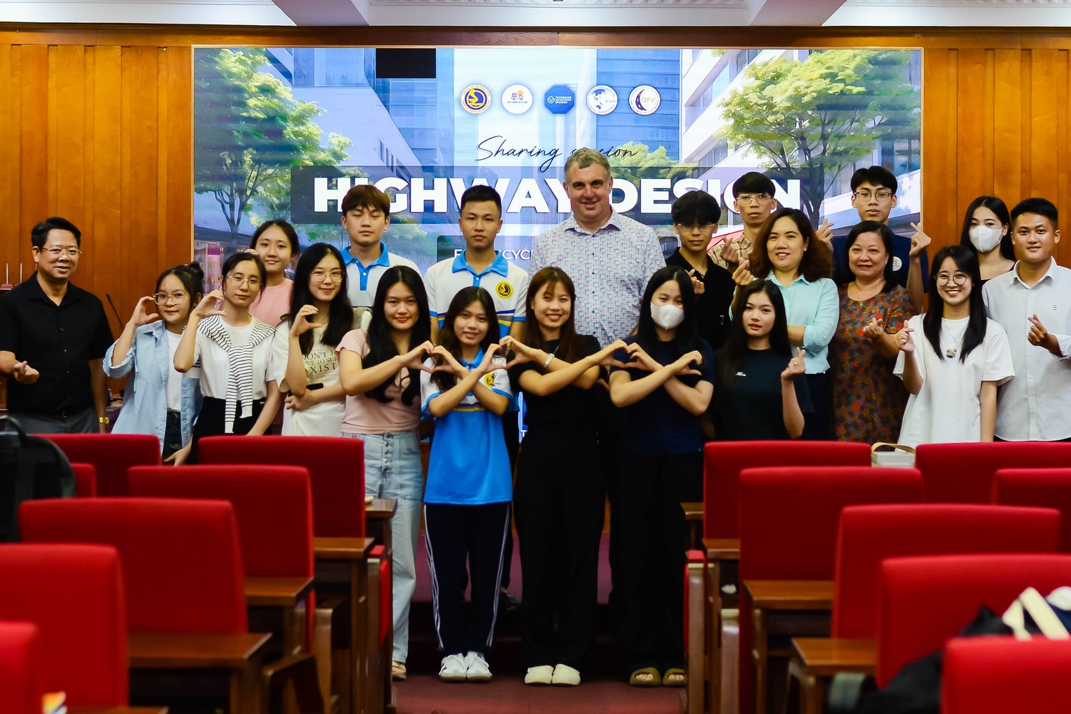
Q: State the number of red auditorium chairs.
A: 14